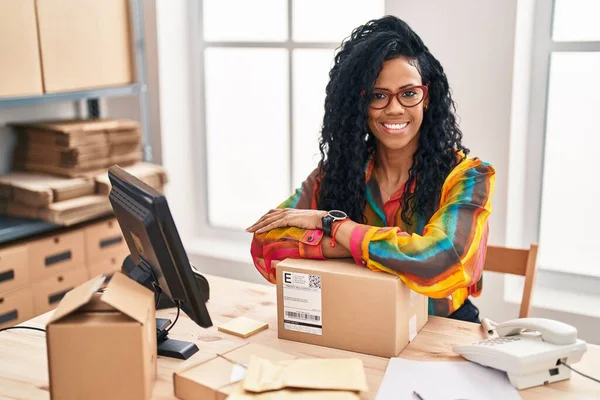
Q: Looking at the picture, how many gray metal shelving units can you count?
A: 1